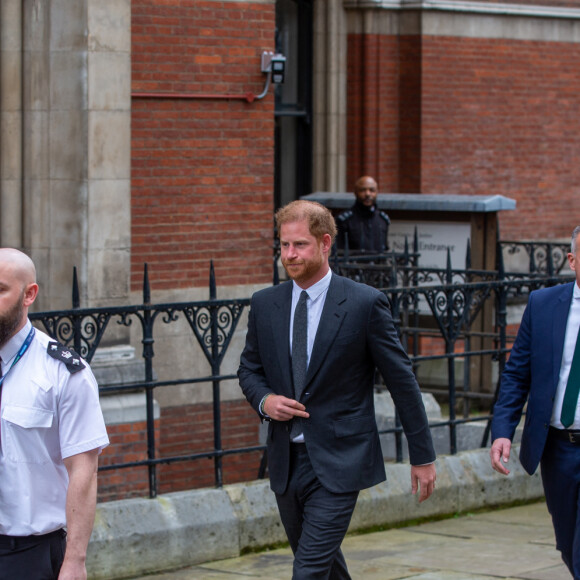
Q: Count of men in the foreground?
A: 3